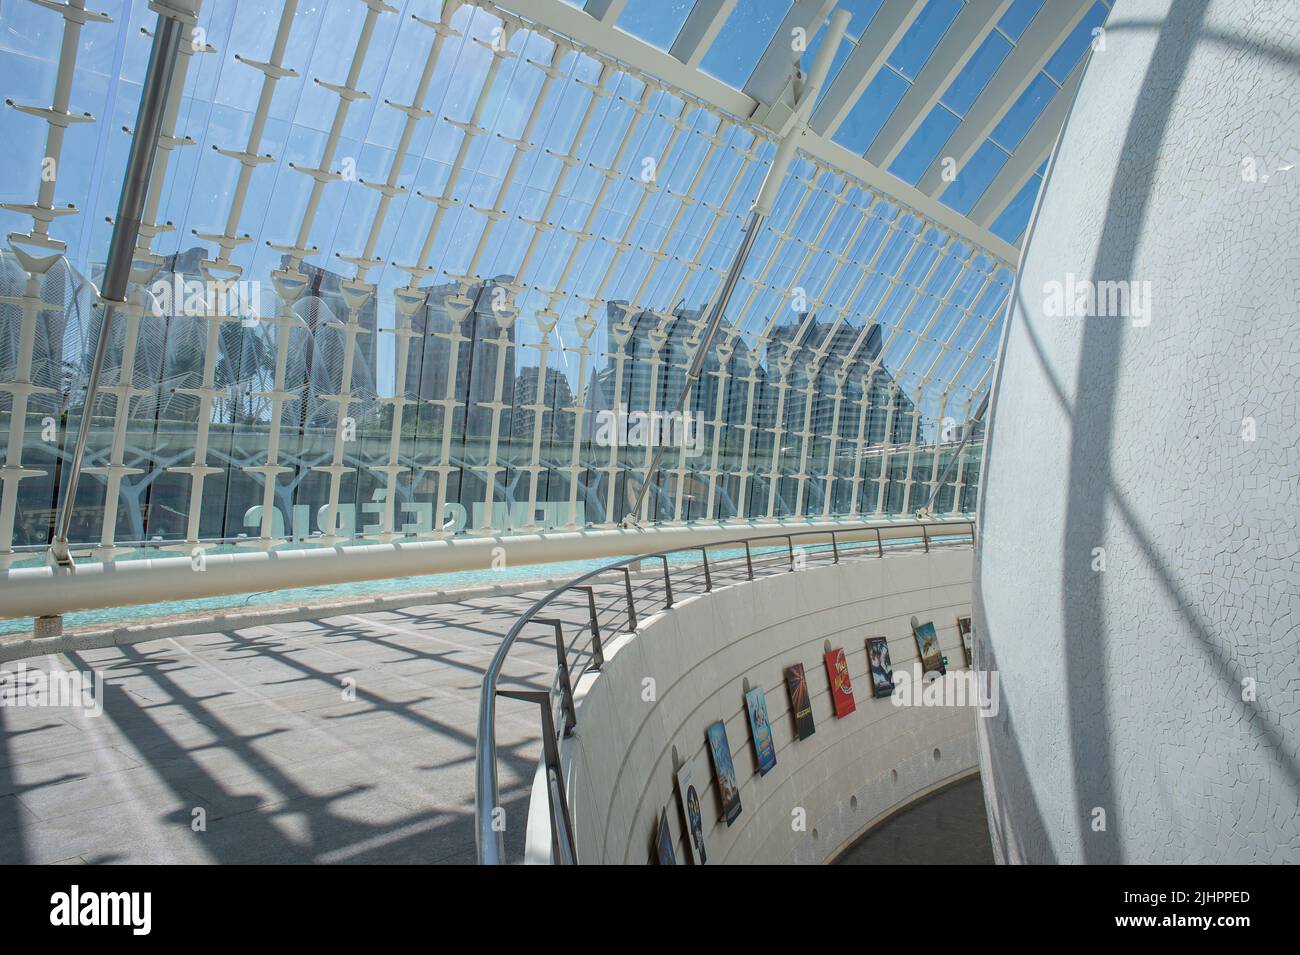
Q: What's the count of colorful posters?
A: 9